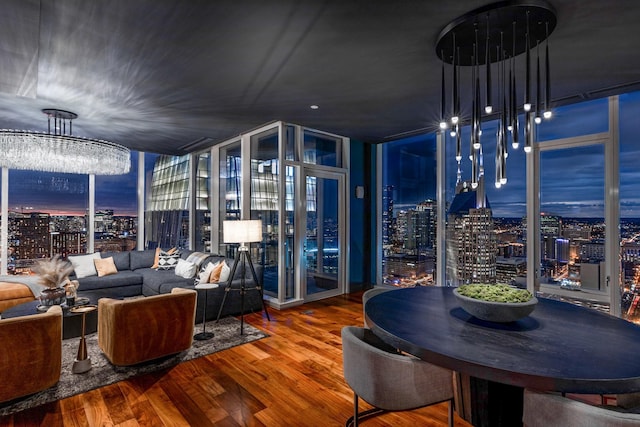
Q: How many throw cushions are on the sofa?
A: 8